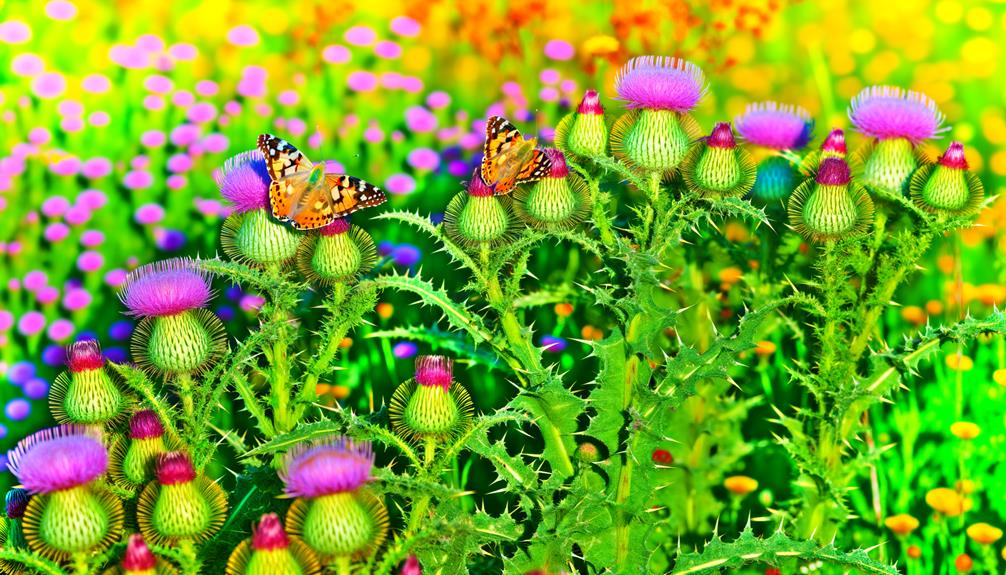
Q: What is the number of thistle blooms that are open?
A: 7